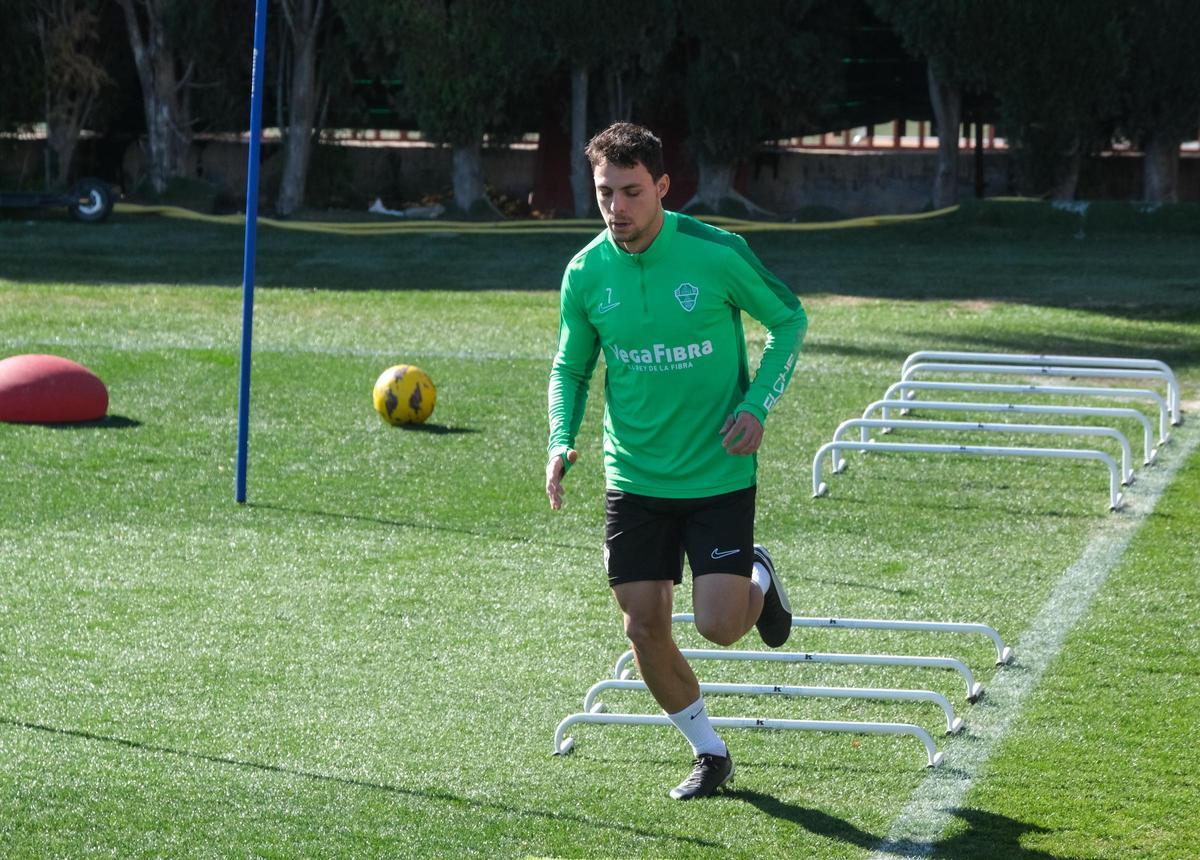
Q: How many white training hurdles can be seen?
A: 10